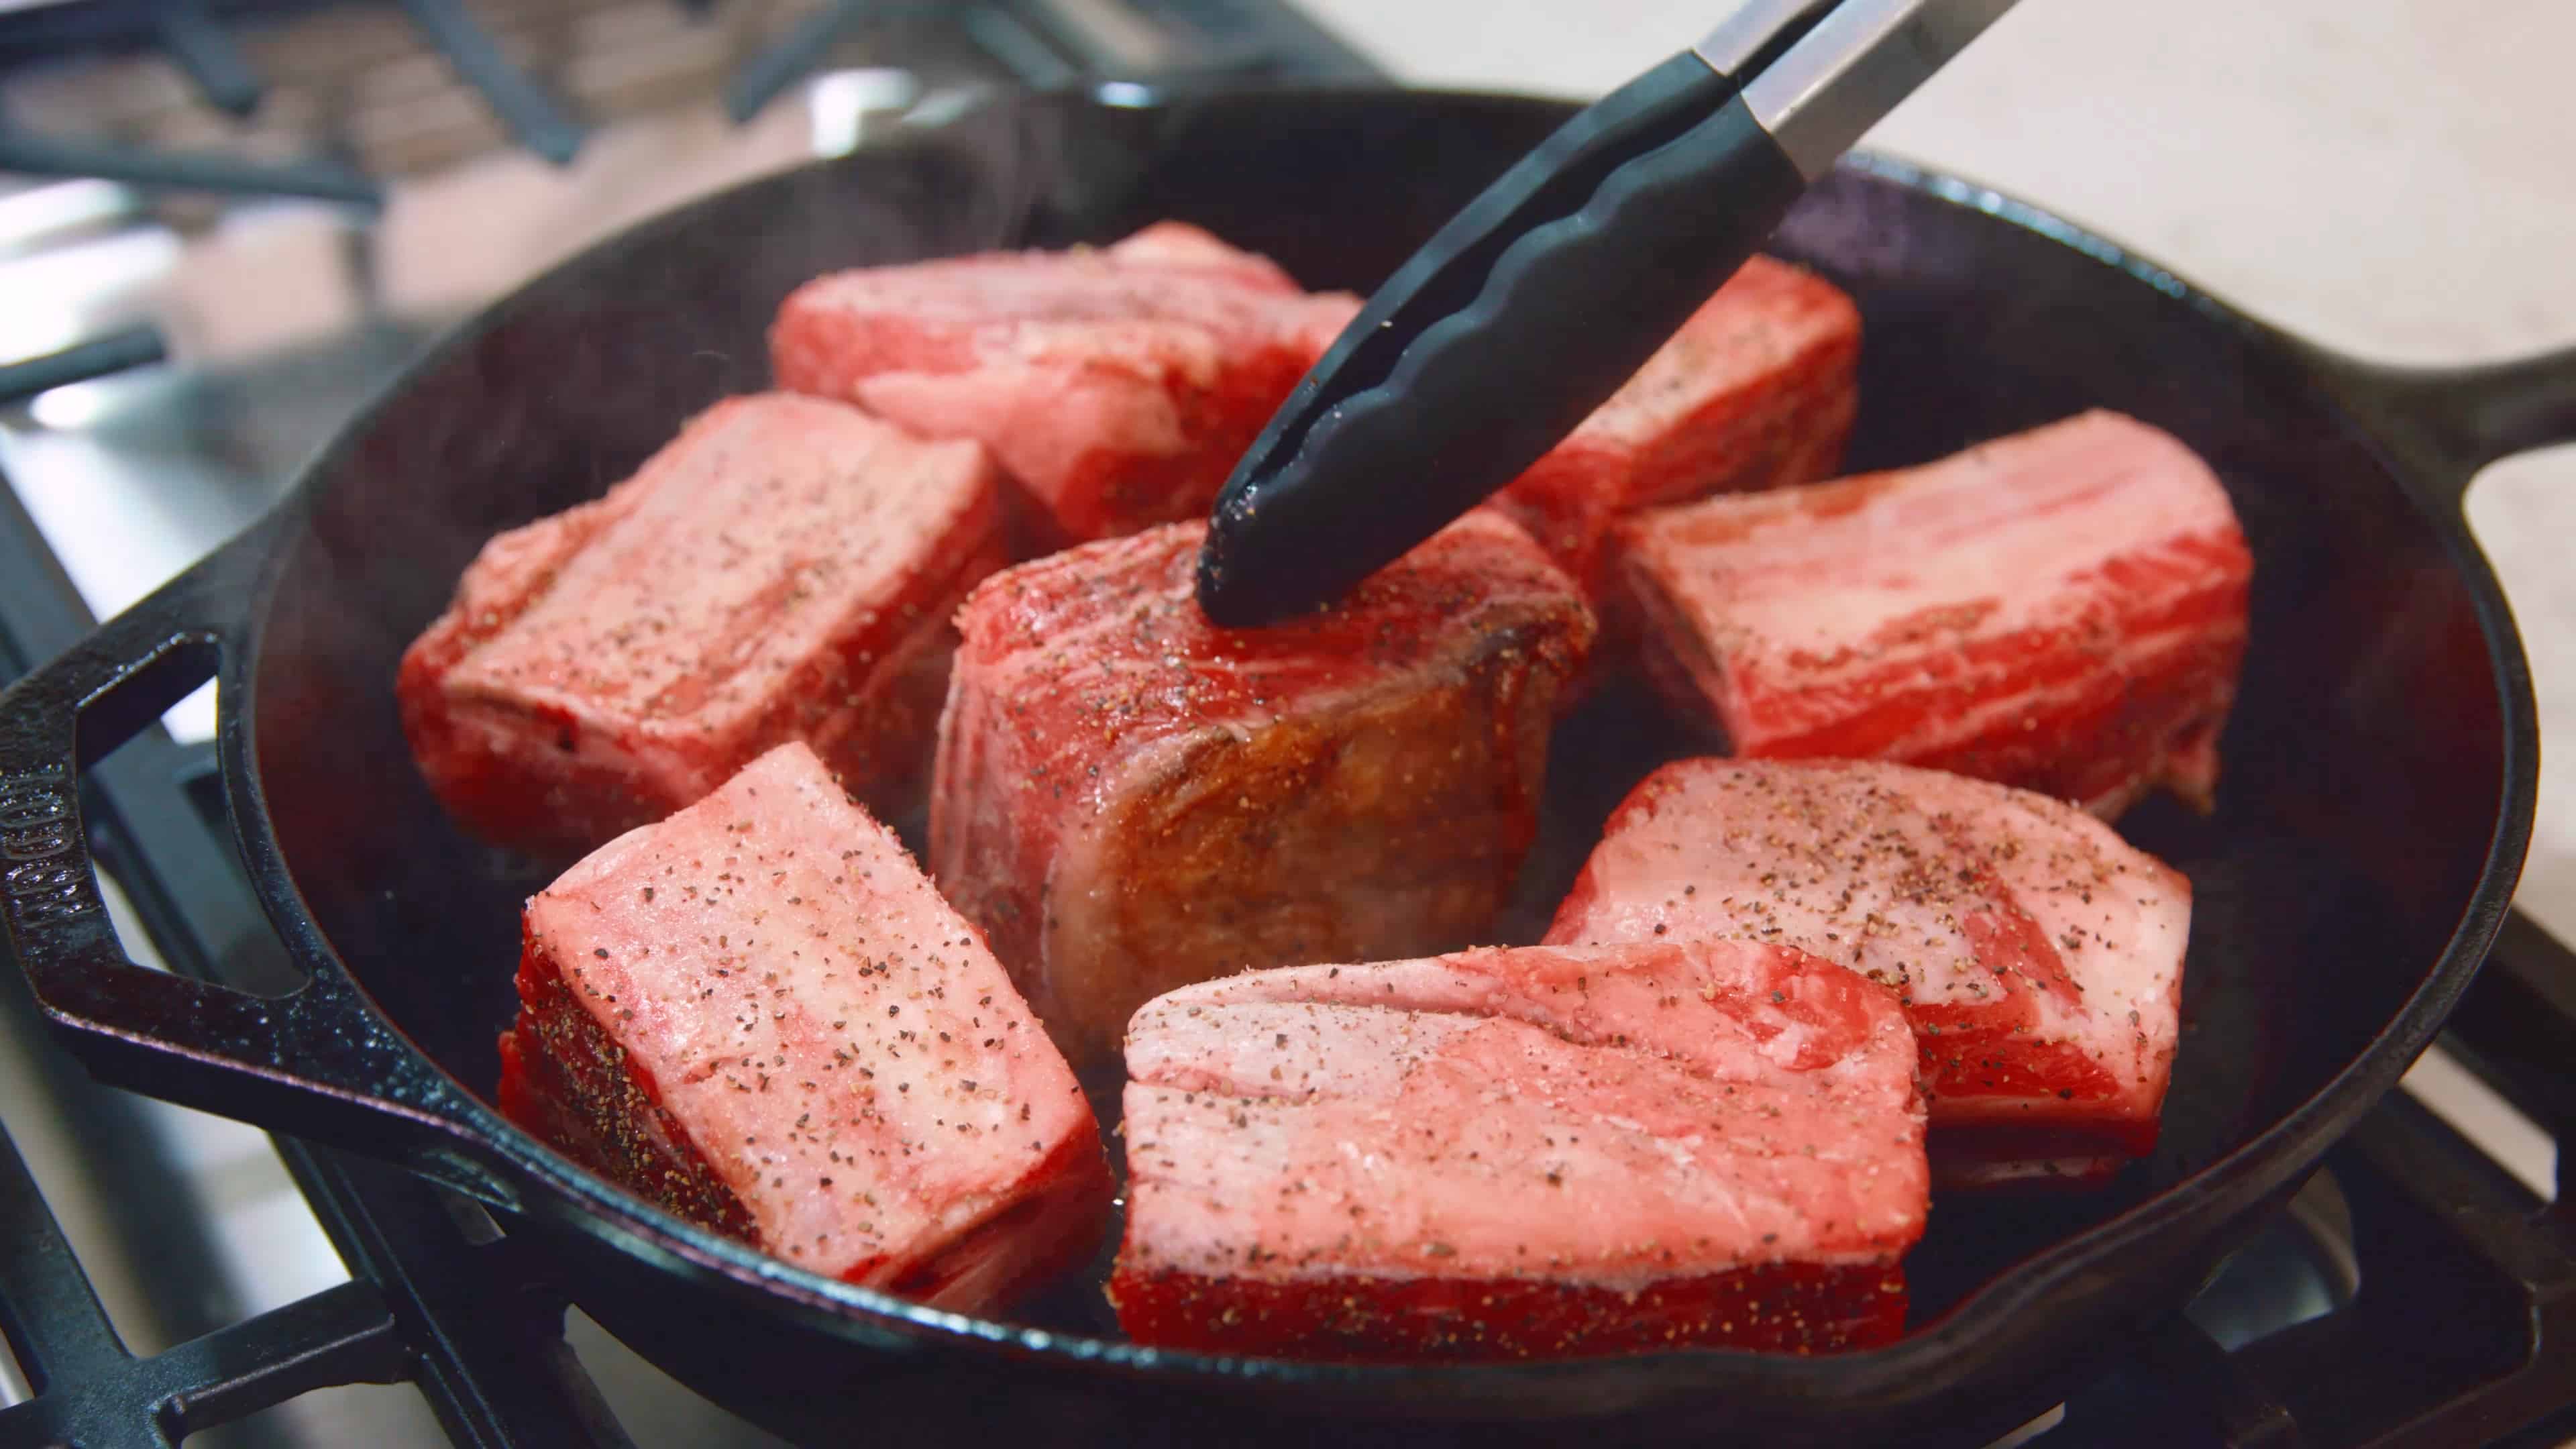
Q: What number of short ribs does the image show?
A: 8